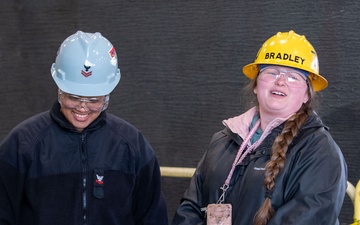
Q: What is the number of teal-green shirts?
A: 1